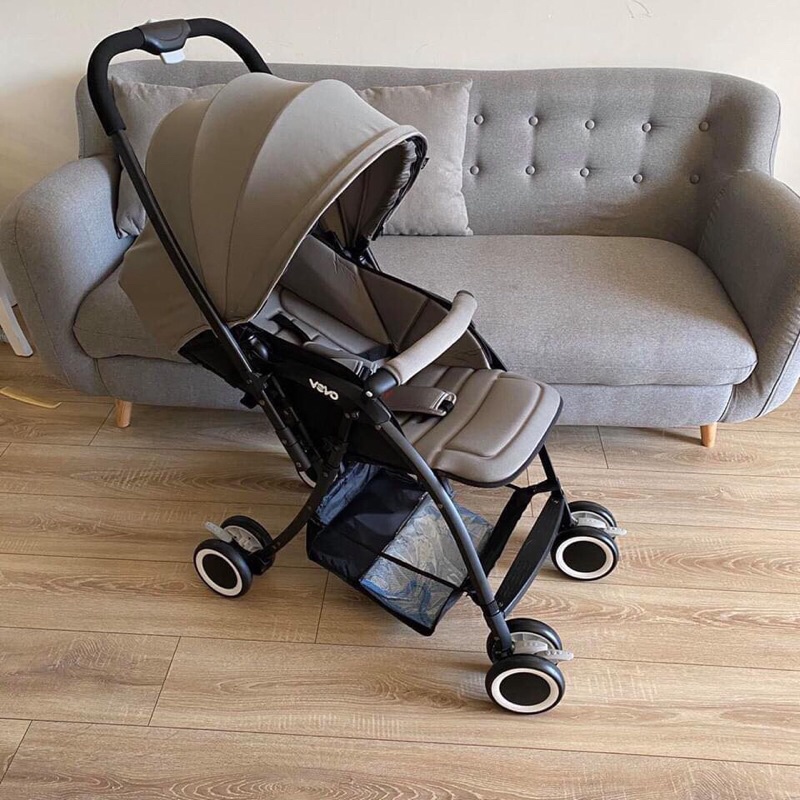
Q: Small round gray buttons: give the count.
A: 10